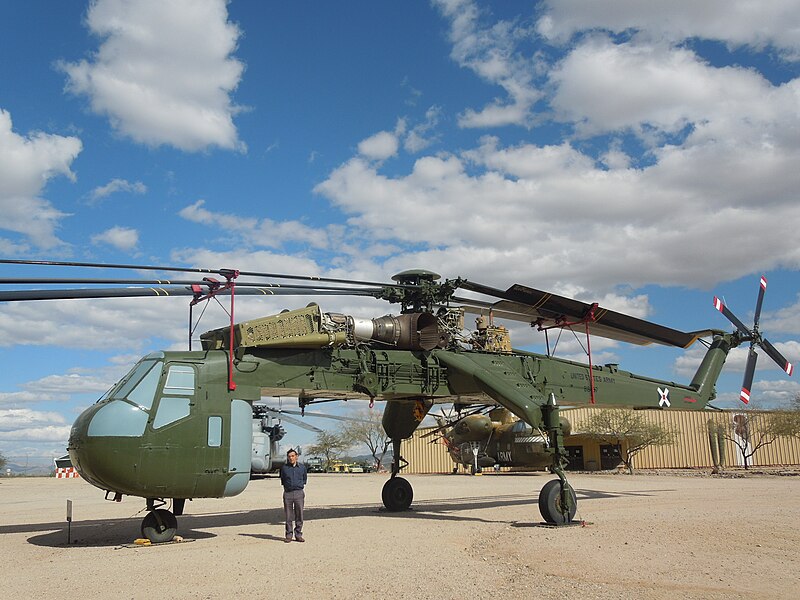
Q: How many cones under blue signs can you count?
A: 0